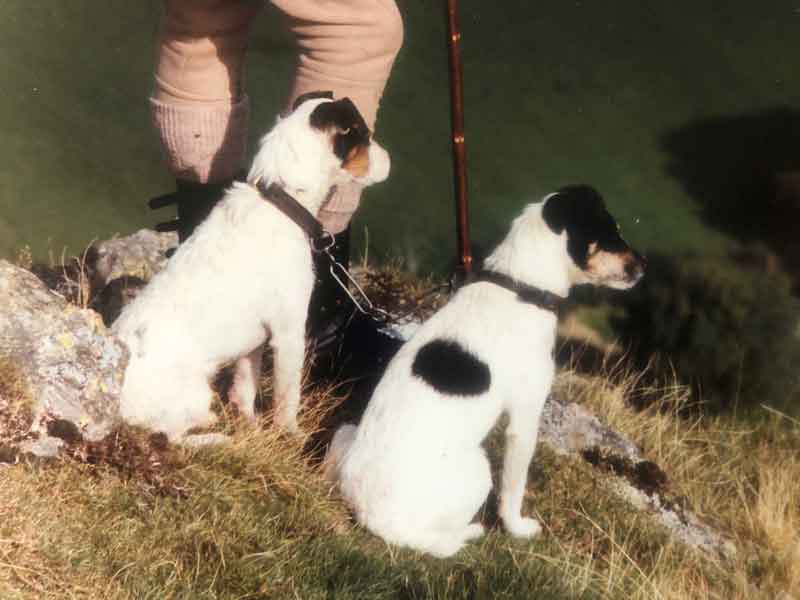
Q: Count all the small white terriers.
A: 2